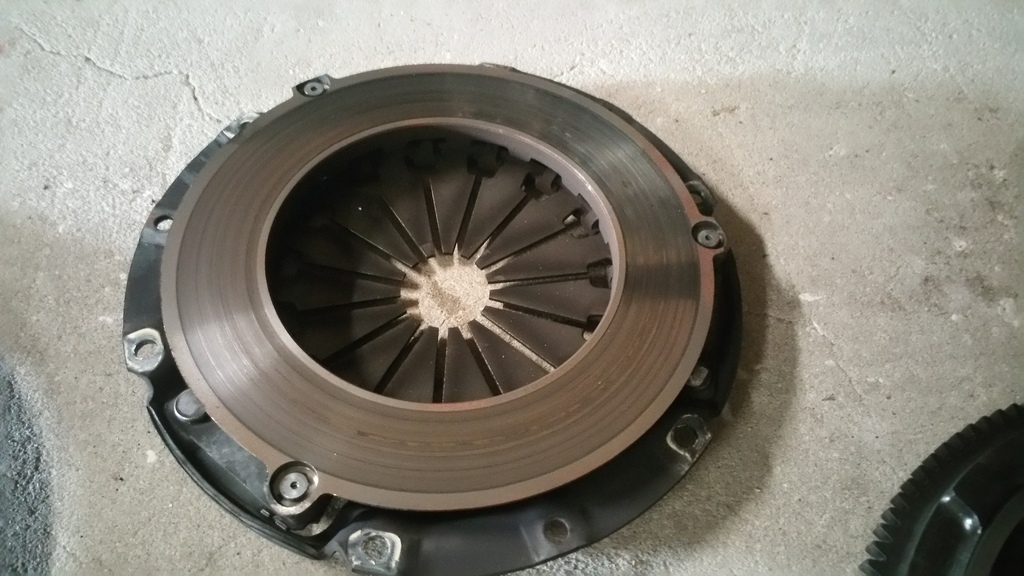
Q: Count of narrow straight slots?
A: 15